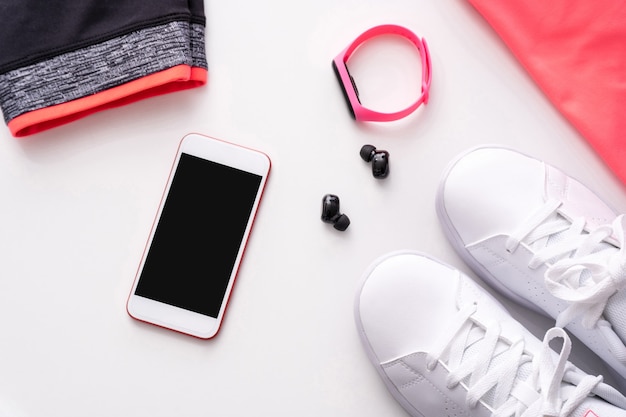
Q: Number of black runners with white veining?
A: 0